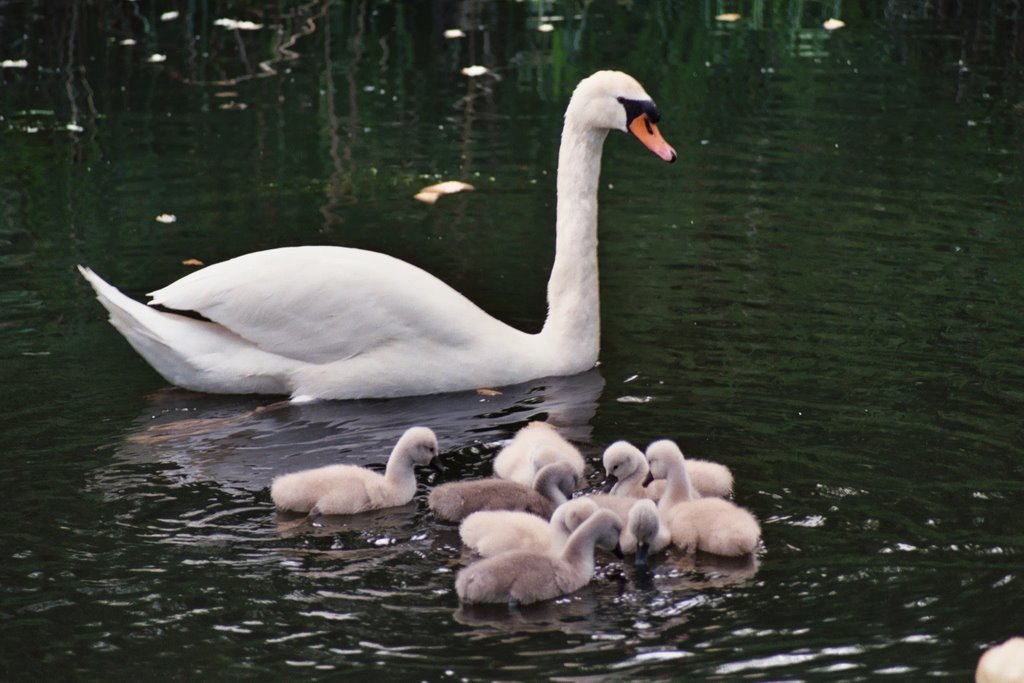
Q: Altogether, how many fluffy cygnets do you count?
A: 8